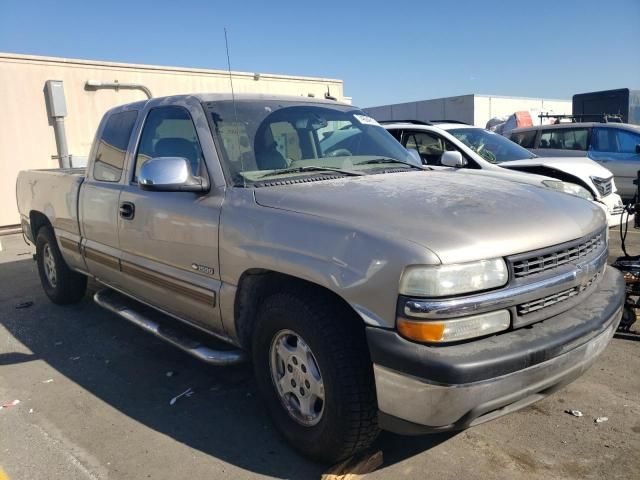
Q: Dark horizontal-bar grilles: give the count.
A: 2